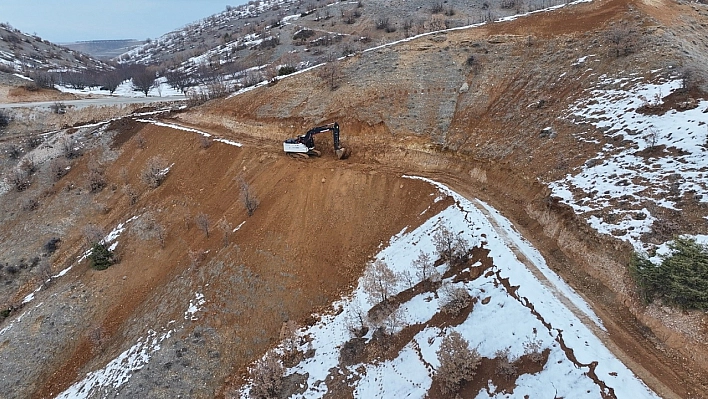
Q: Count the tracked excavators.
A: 1